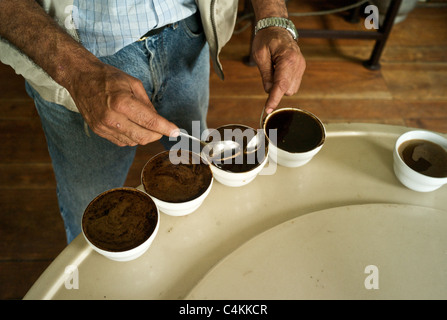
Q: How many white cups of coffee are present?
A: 5